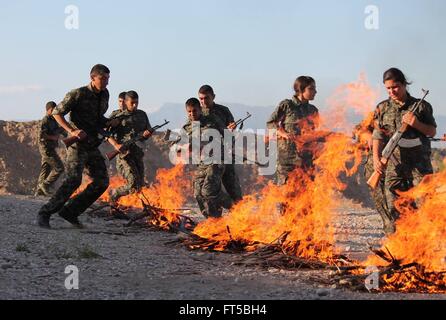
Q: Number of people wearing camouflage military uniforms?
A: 8